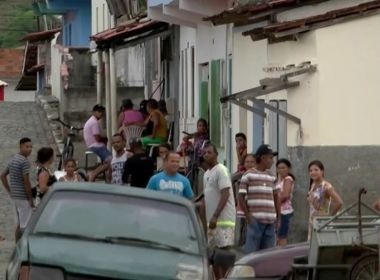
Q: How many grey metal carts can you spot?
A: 1